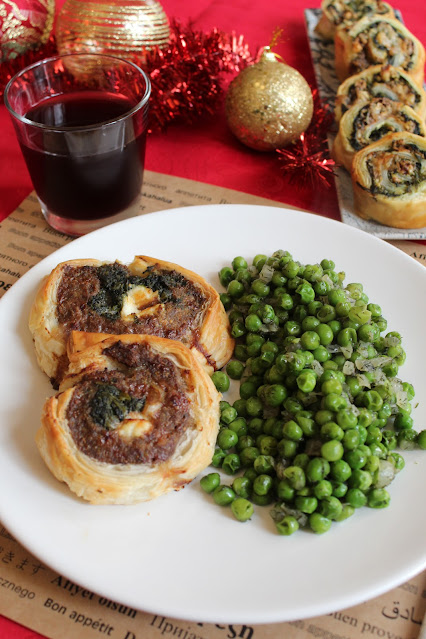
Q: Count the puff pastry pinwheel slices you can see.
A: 7